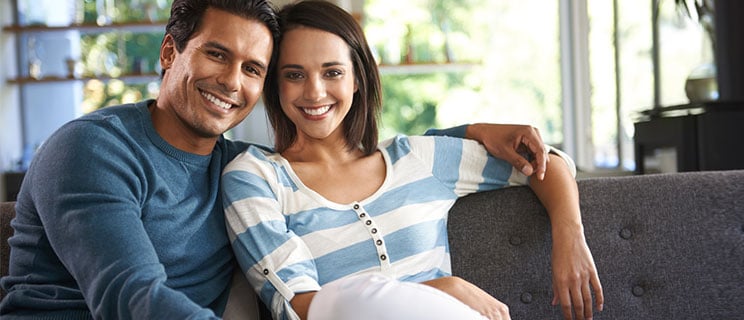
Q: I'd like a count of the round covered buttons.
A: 4